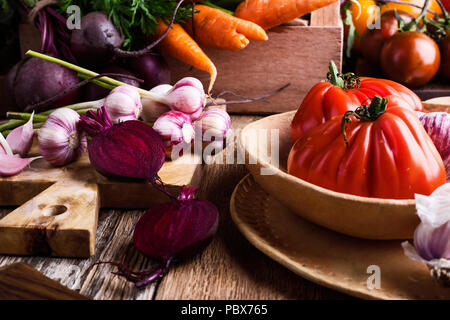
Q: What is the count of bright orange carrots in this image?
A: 3